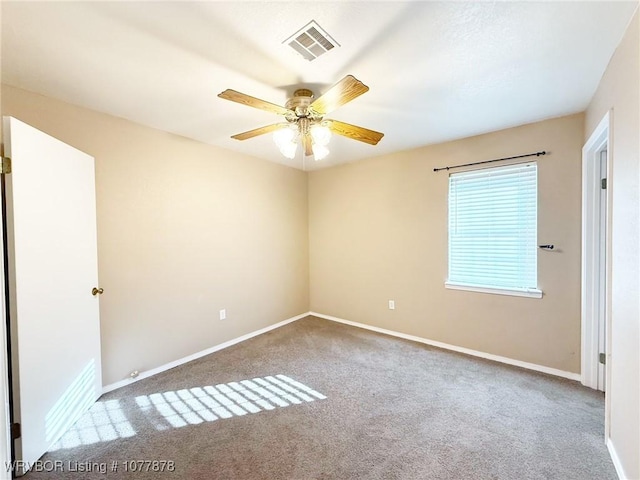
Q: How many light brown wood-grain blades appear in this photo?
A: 5